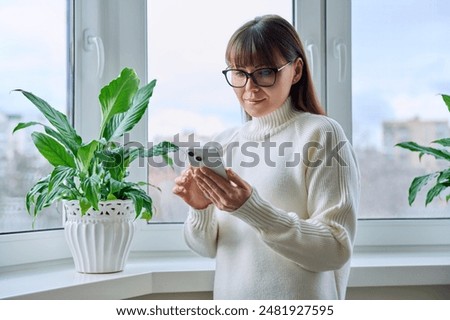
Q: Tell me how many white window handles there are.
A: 3